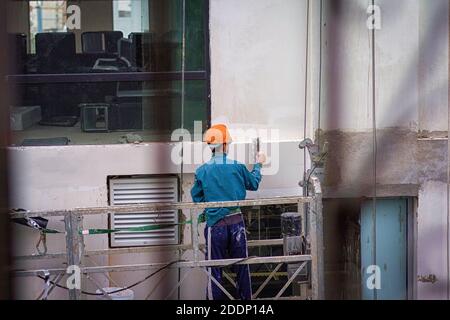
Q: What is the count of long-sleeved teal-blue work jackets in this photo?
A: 1